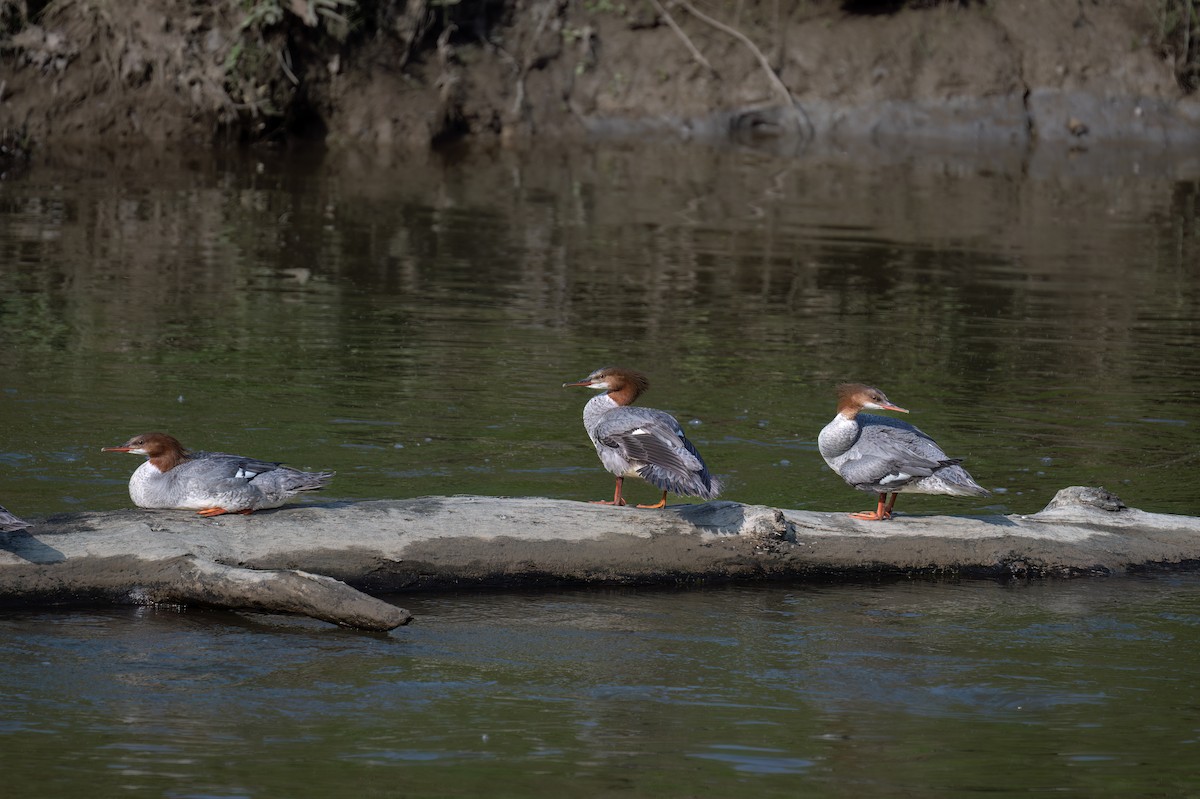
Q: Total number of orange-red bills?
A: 3